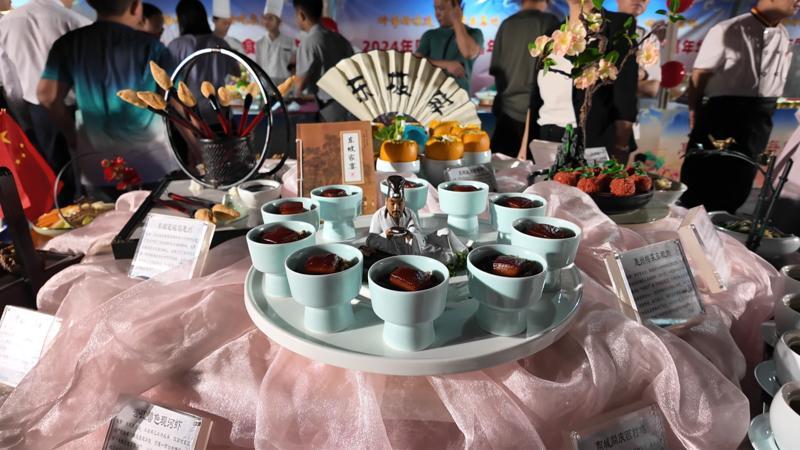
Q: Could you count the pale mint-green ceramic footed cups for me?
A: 10